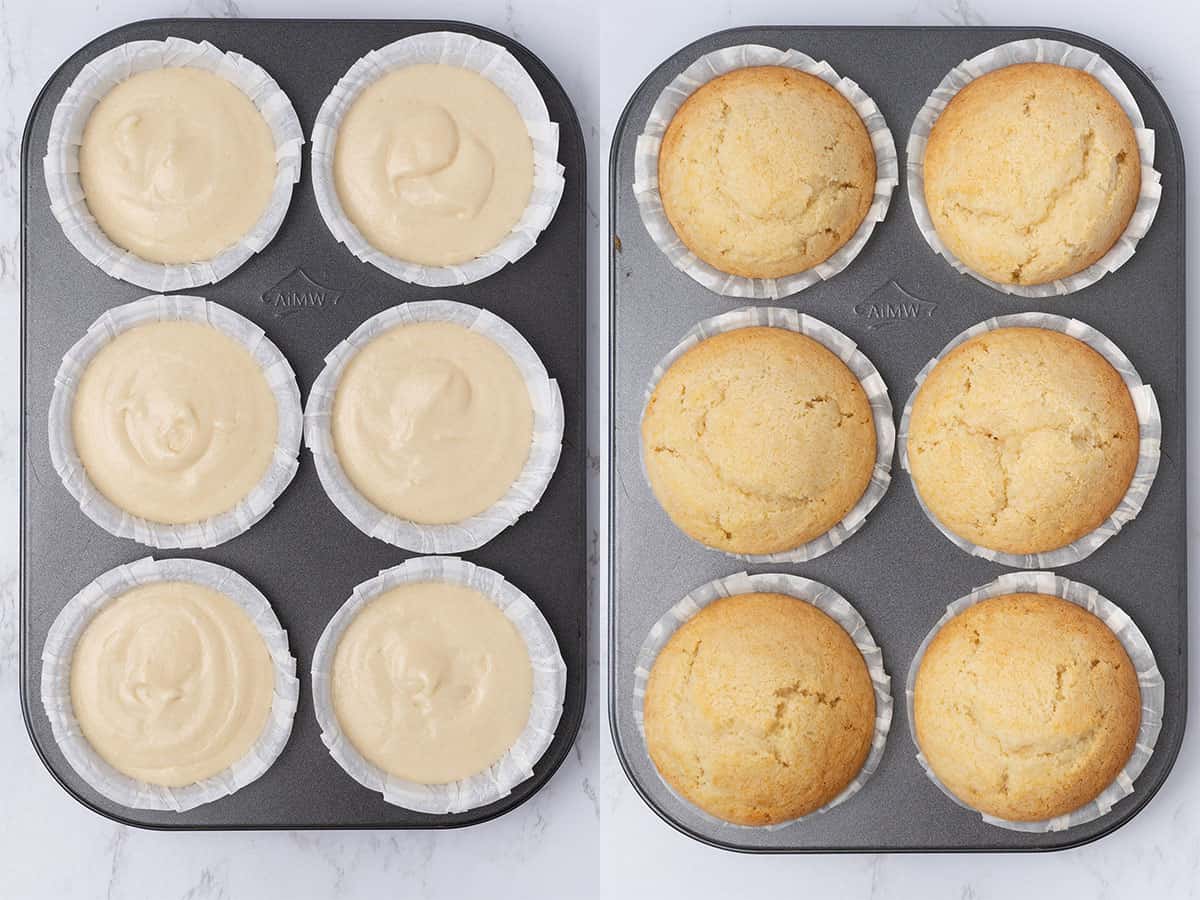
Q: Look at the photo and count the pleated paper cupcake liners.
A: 12